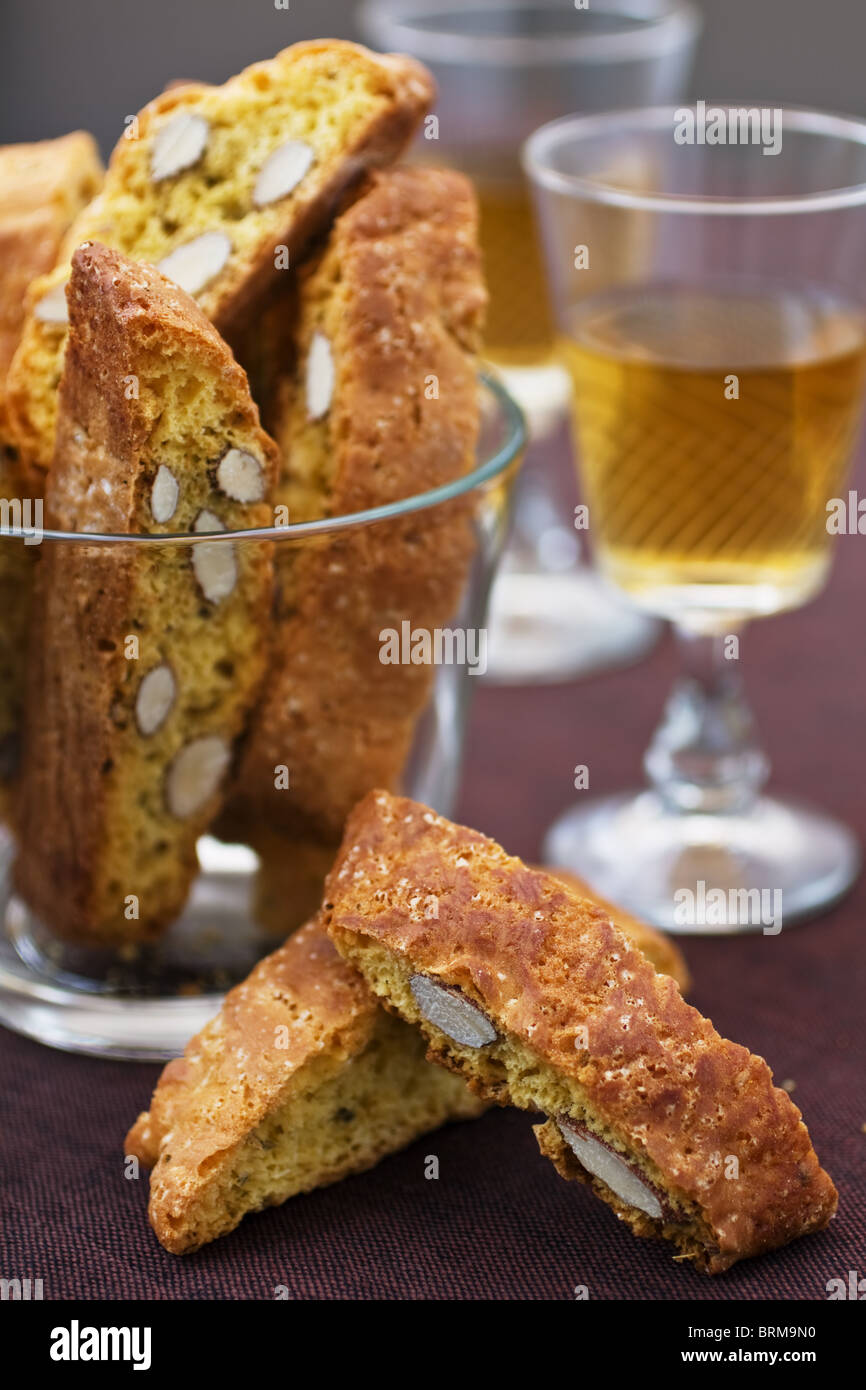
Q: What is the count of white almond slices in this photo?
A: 12